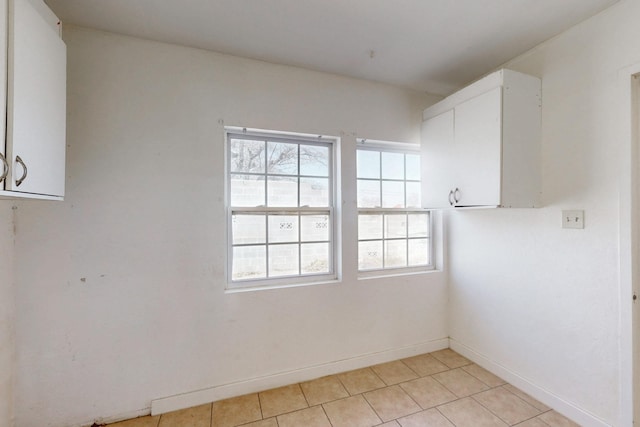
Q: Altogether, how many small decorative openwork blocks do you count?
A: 6